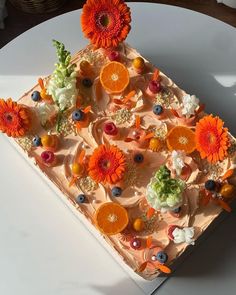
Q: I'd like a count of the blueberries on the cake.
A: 11